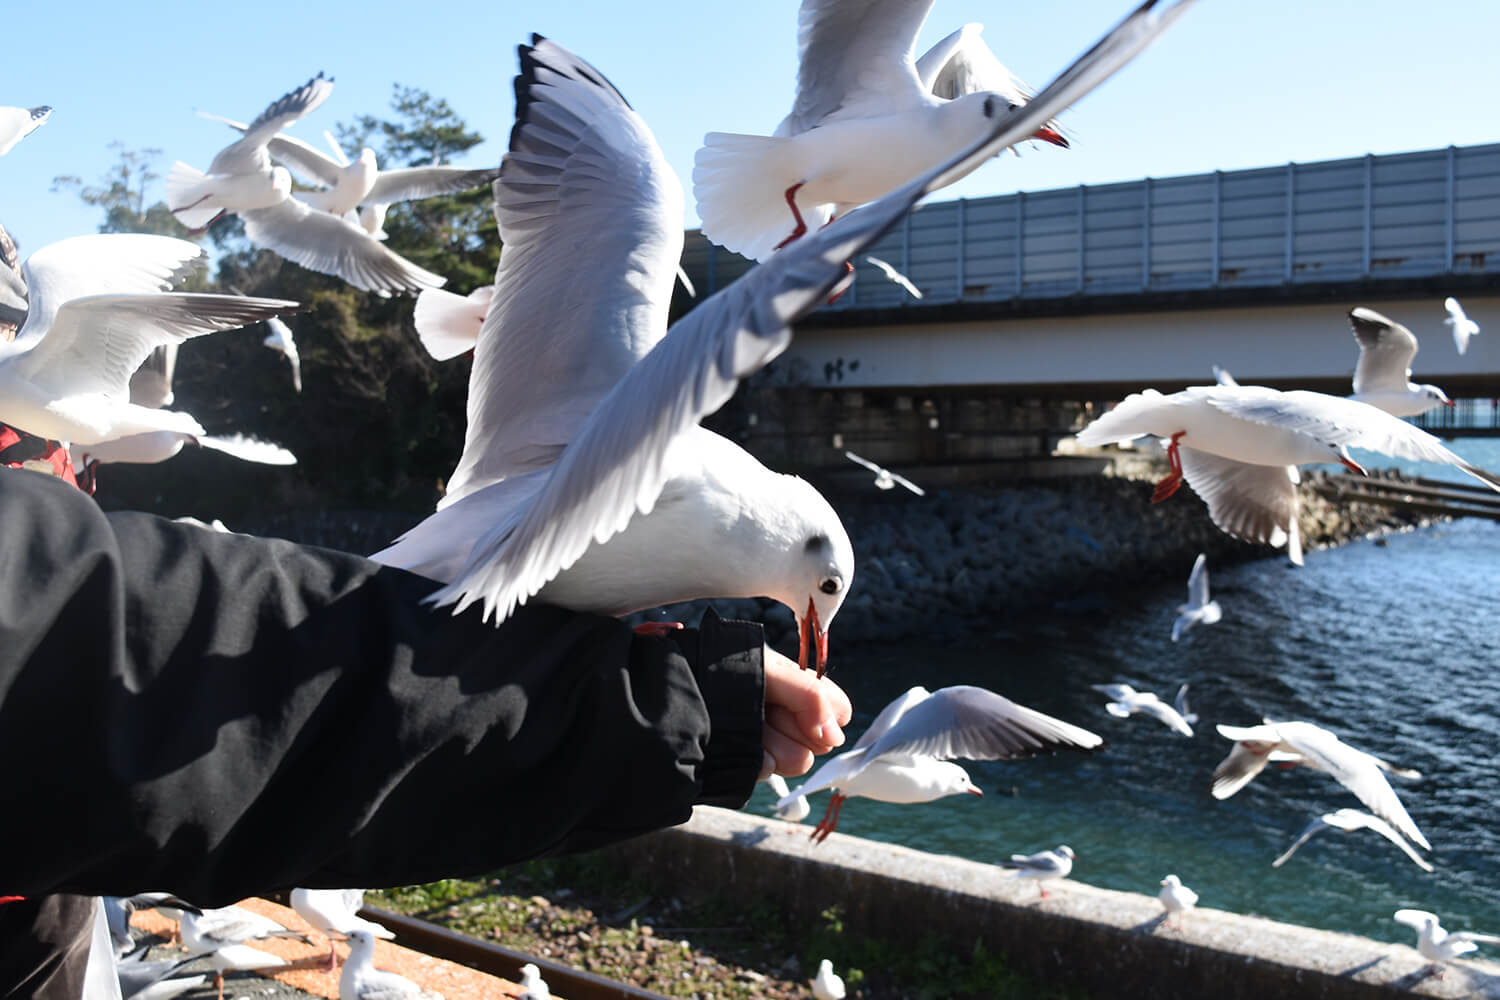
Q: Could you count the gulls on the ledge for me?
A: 4